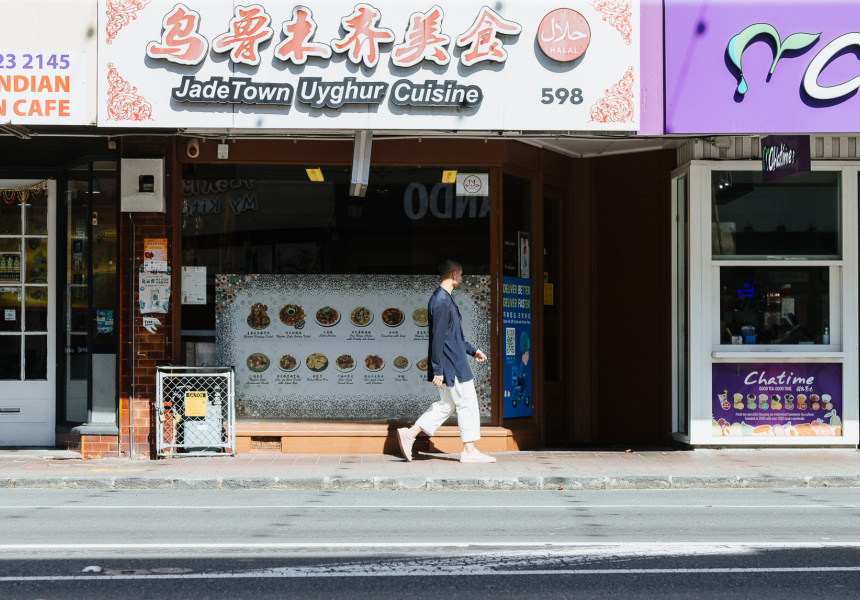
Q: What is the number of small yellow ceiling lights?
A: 2